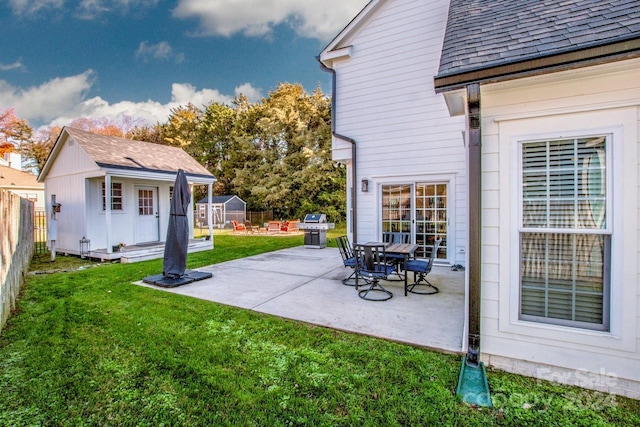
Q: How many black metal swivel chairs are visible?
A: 4